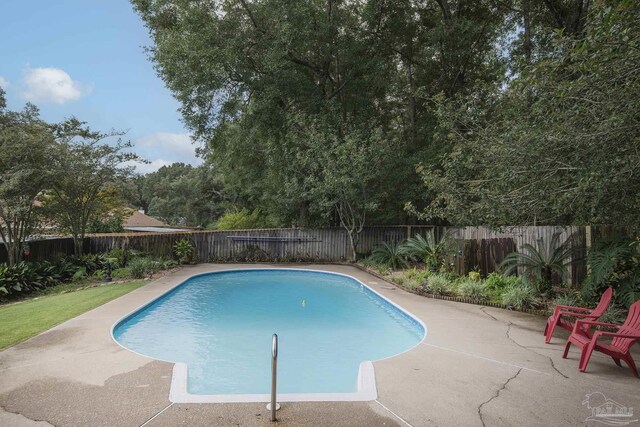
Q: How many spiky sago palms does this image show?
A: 3